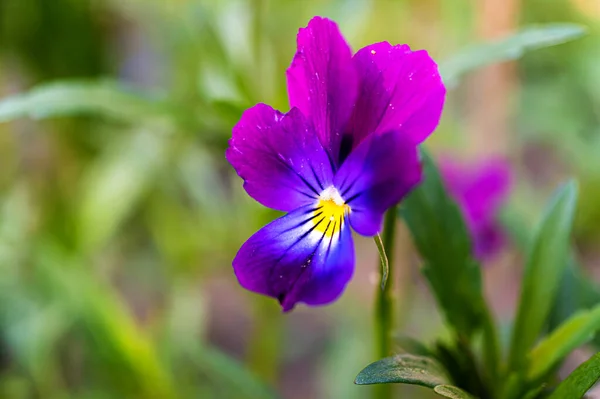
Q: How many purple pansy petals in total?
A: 5